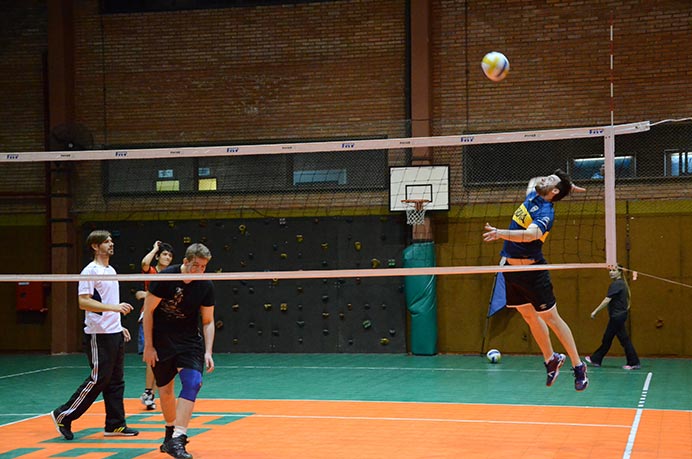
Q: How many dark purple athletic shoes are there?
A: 2